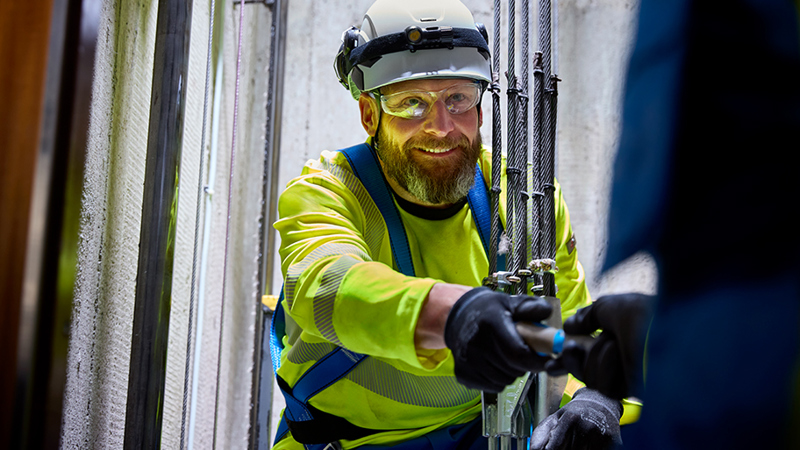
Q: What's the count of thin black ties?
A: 10